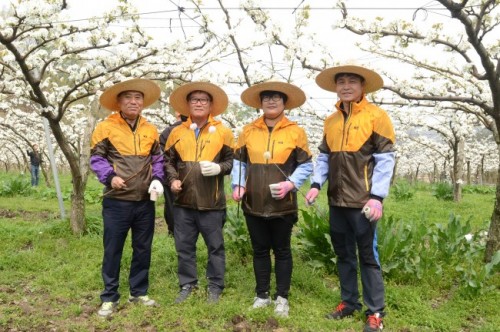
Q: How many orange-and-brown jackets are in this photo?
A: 4